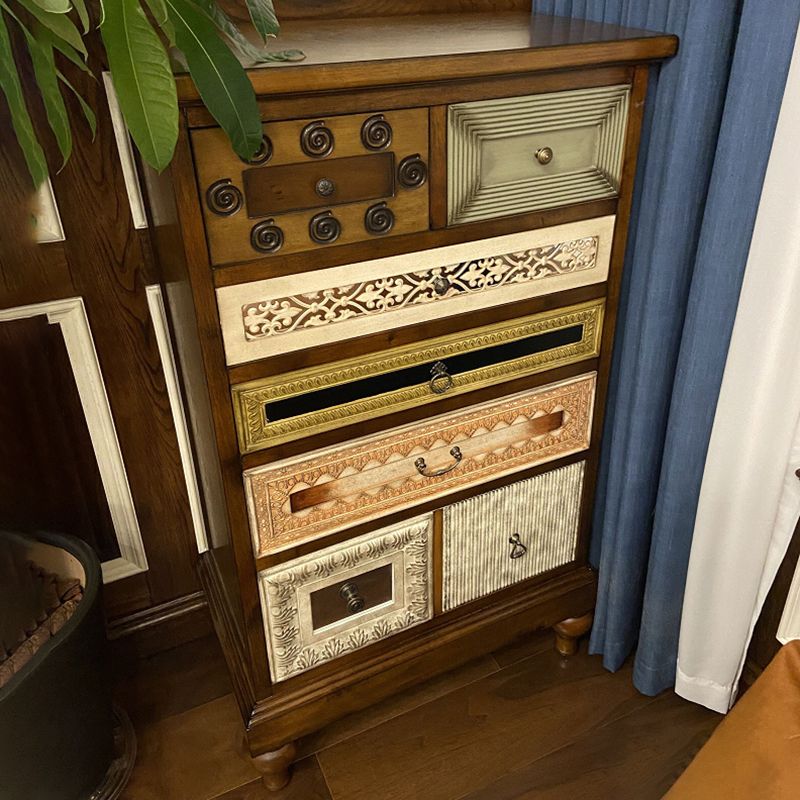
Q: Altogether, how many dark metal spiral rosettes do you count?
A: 8